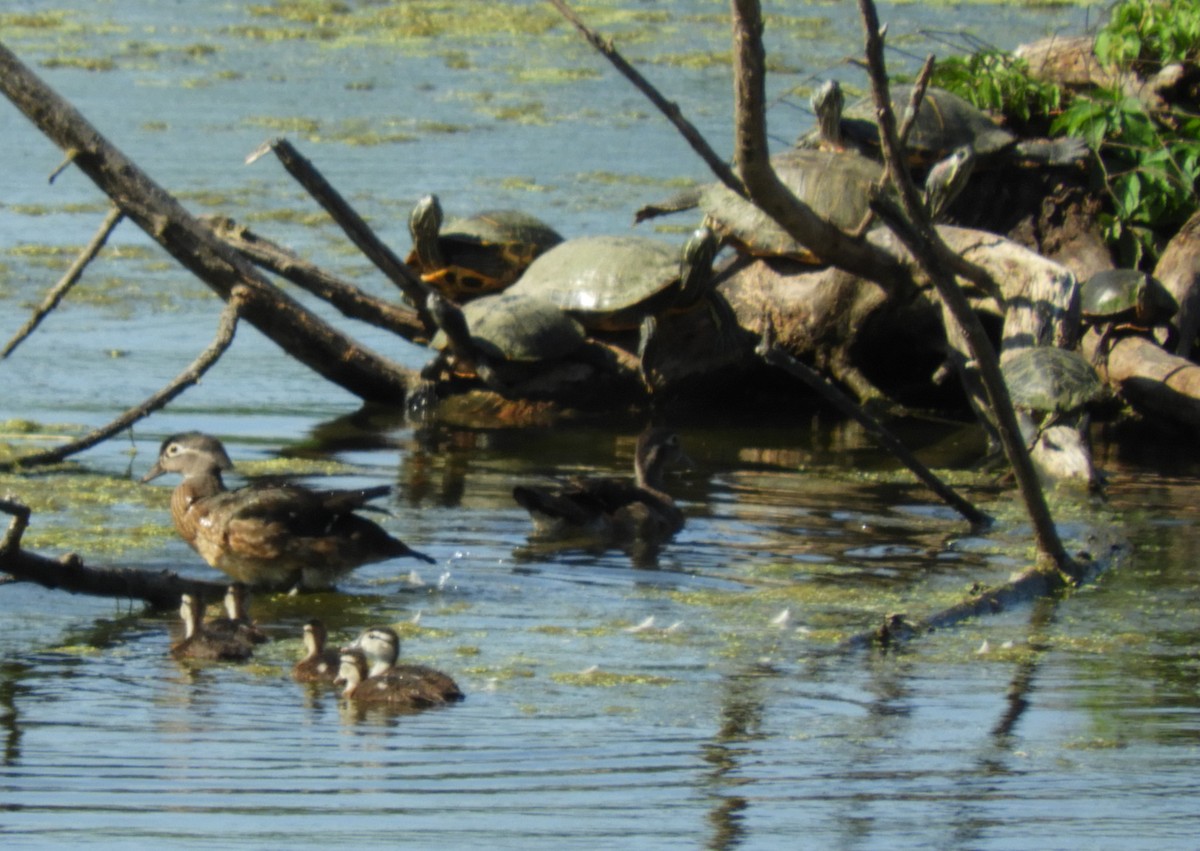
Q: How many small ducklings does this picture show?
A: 5